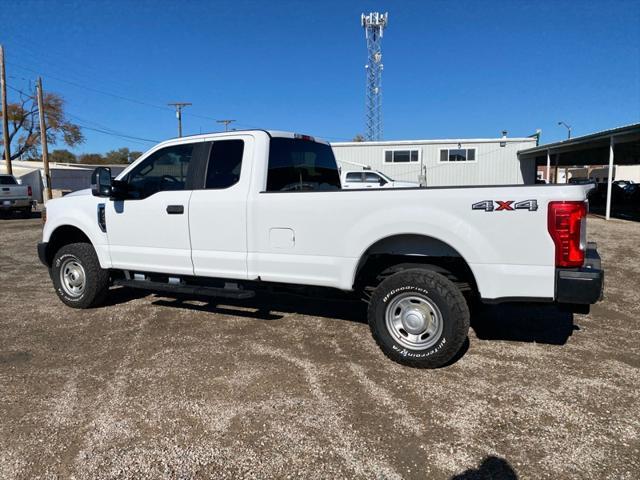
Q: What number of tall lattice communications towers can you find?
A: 1